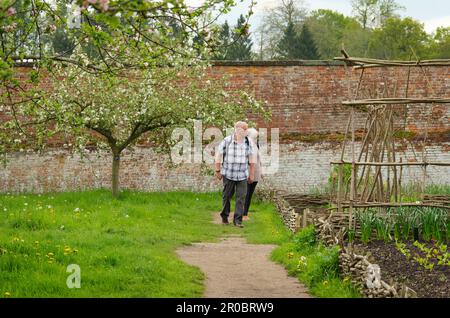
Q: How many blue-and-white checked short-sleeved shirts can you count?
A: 1